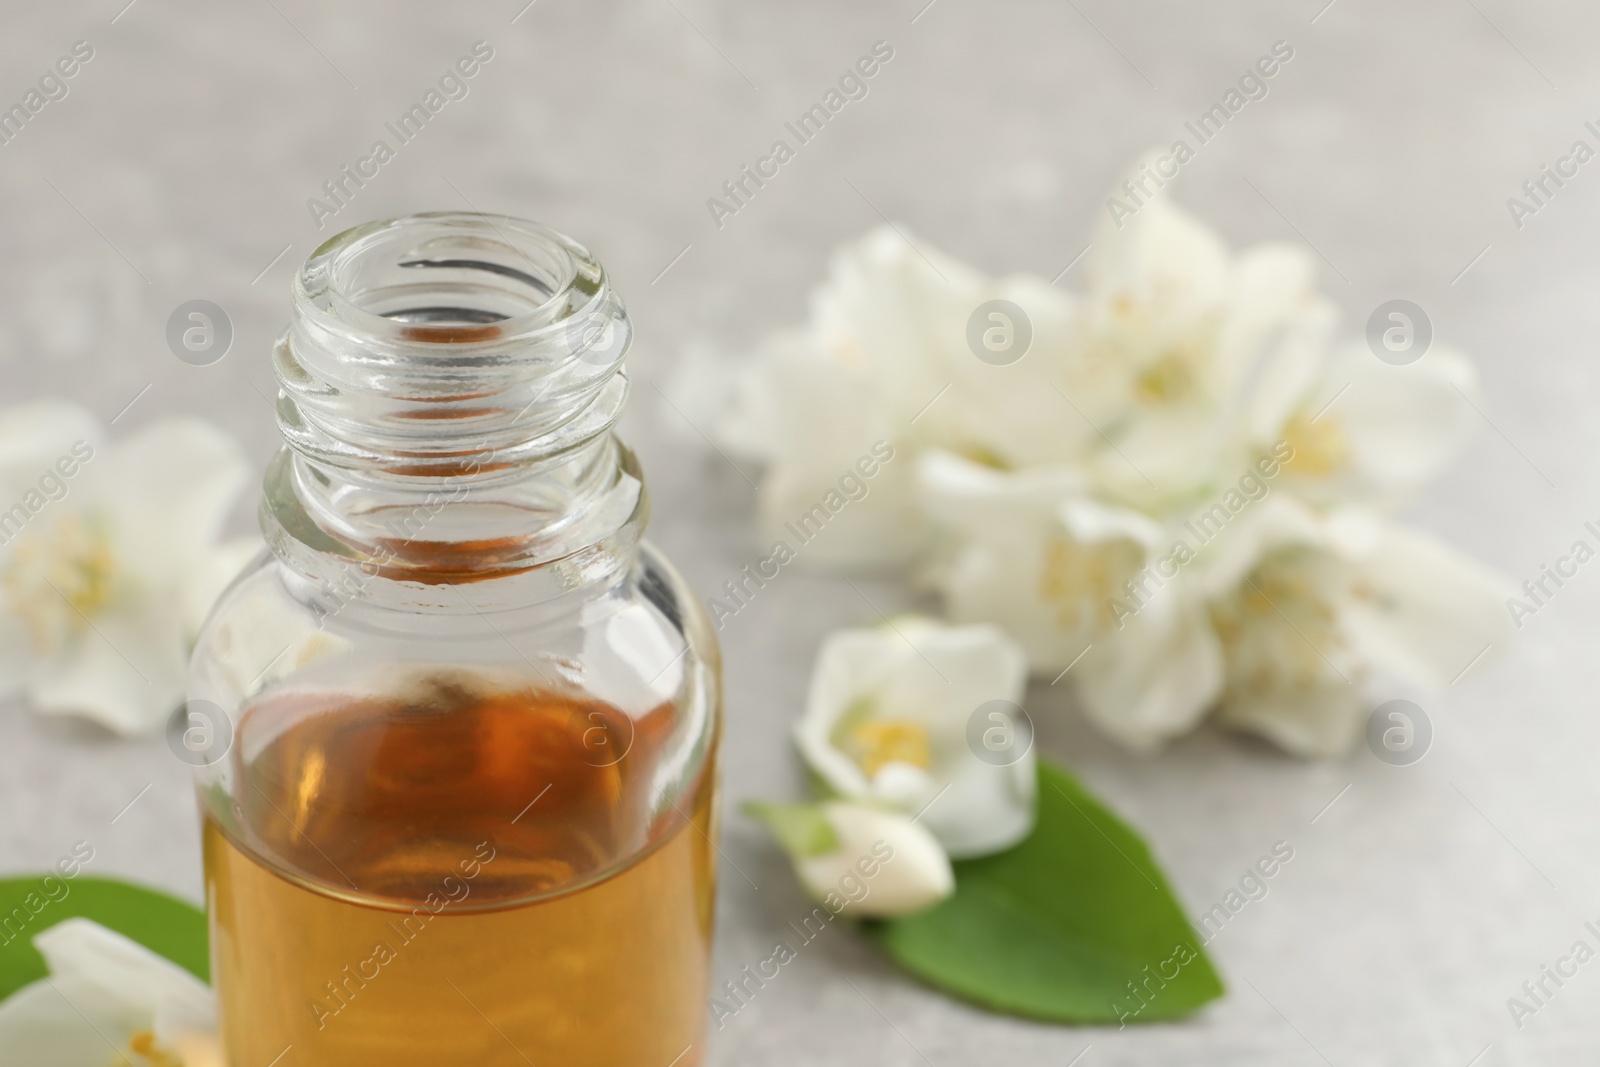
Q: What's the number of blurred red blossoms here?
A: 0